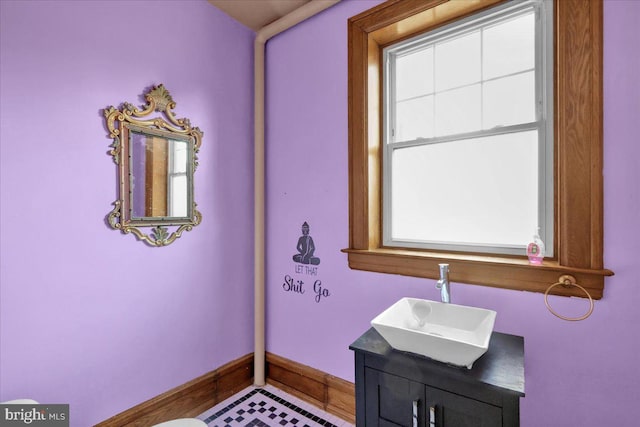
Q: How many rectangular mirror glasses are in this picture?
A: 1